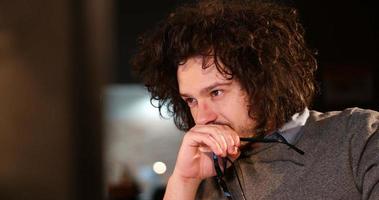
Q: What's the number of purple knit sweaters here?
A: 0